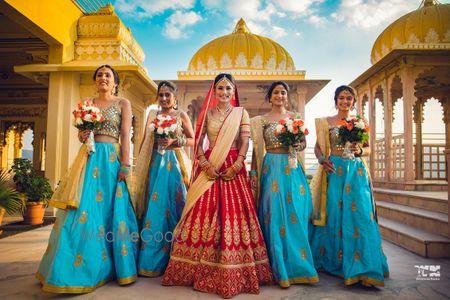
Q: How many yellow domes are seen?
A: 2